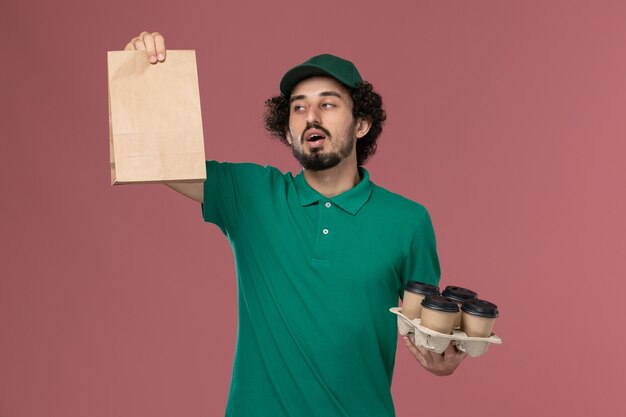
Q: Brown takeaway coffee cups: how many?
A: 4